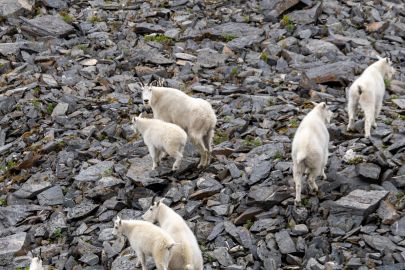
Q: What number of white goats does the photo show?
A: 7